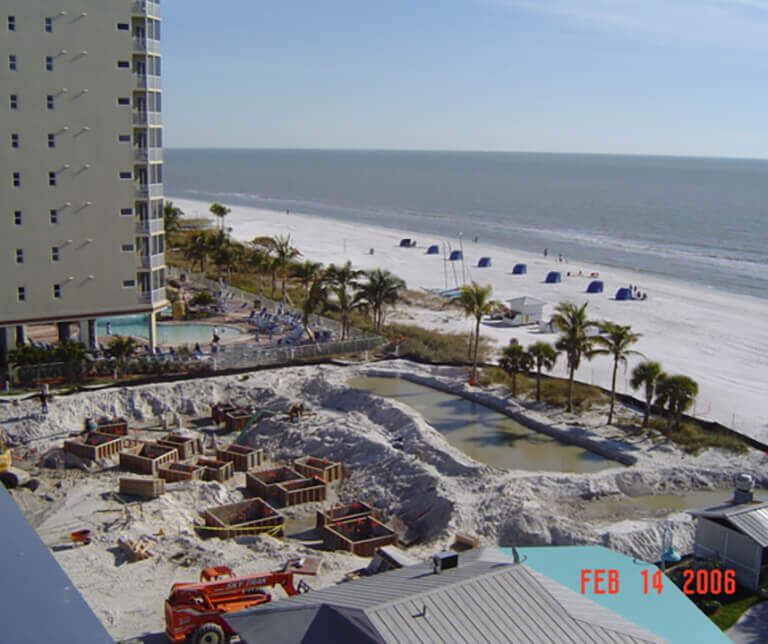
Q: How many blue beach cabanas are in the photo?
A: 8